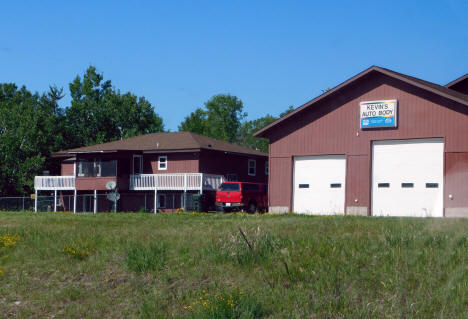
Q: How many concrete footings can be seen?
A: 3